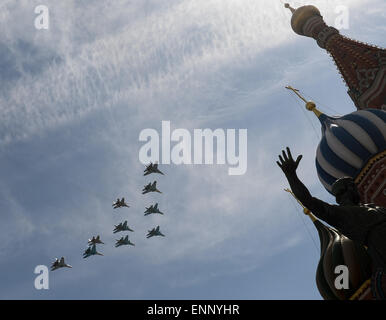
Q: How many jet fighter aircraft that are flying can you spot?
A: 10